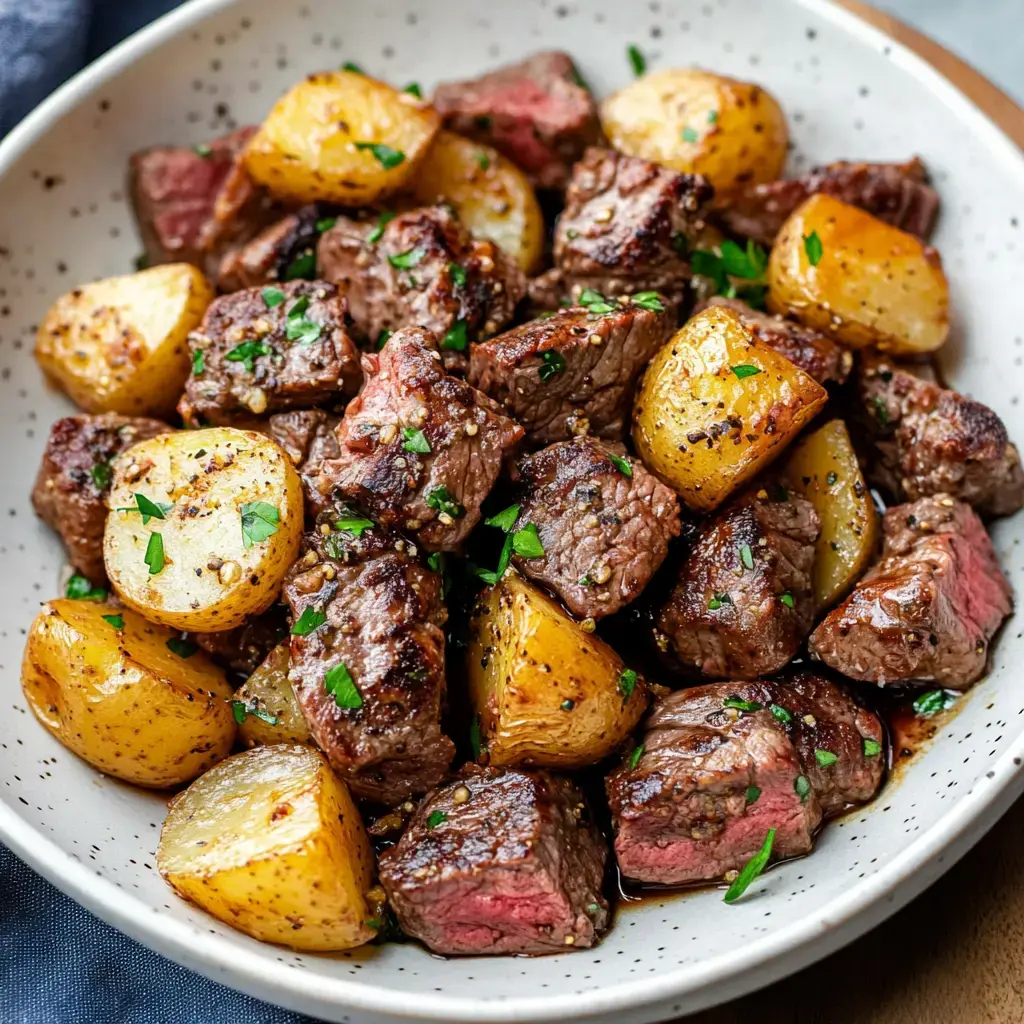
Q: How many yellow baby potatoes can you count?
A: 12